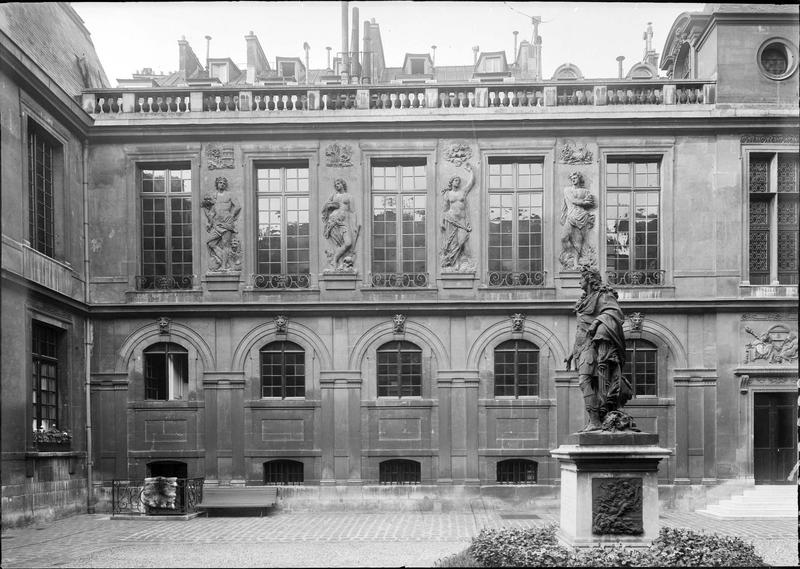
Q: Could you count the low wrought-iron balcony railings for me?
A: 5